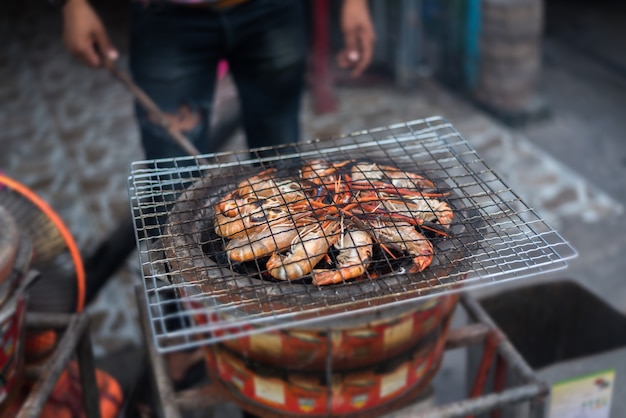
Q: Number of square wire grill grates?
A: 2